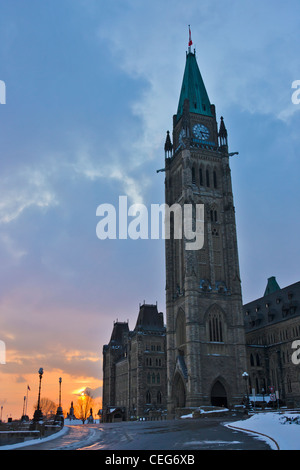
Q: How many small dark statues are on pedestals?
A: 2